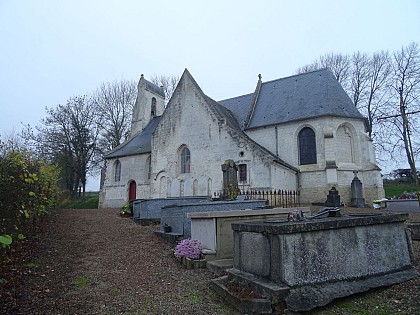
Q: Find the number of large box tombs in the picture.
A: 4